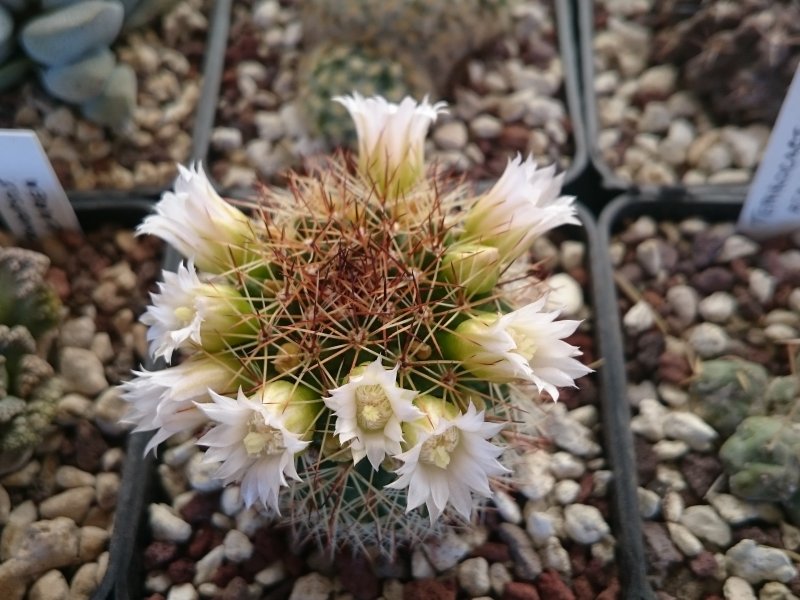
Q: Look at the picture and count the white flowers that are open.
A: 9